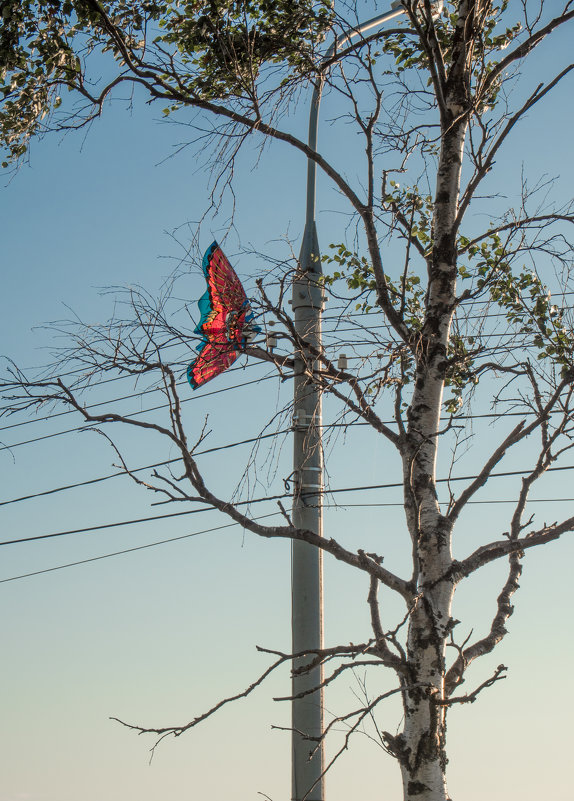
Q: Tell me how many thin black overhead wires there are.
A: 7